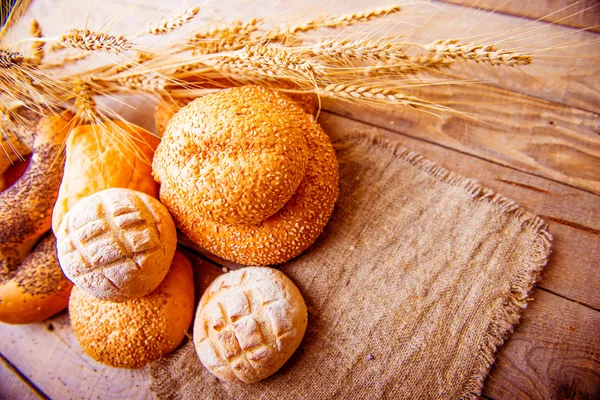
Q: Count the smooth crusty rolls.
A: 1